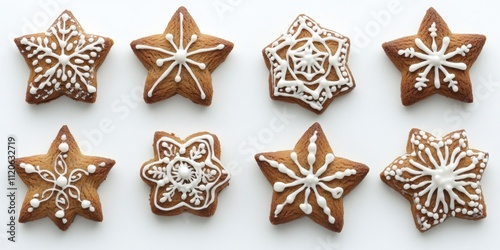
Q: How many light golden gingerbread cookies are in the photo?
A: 8